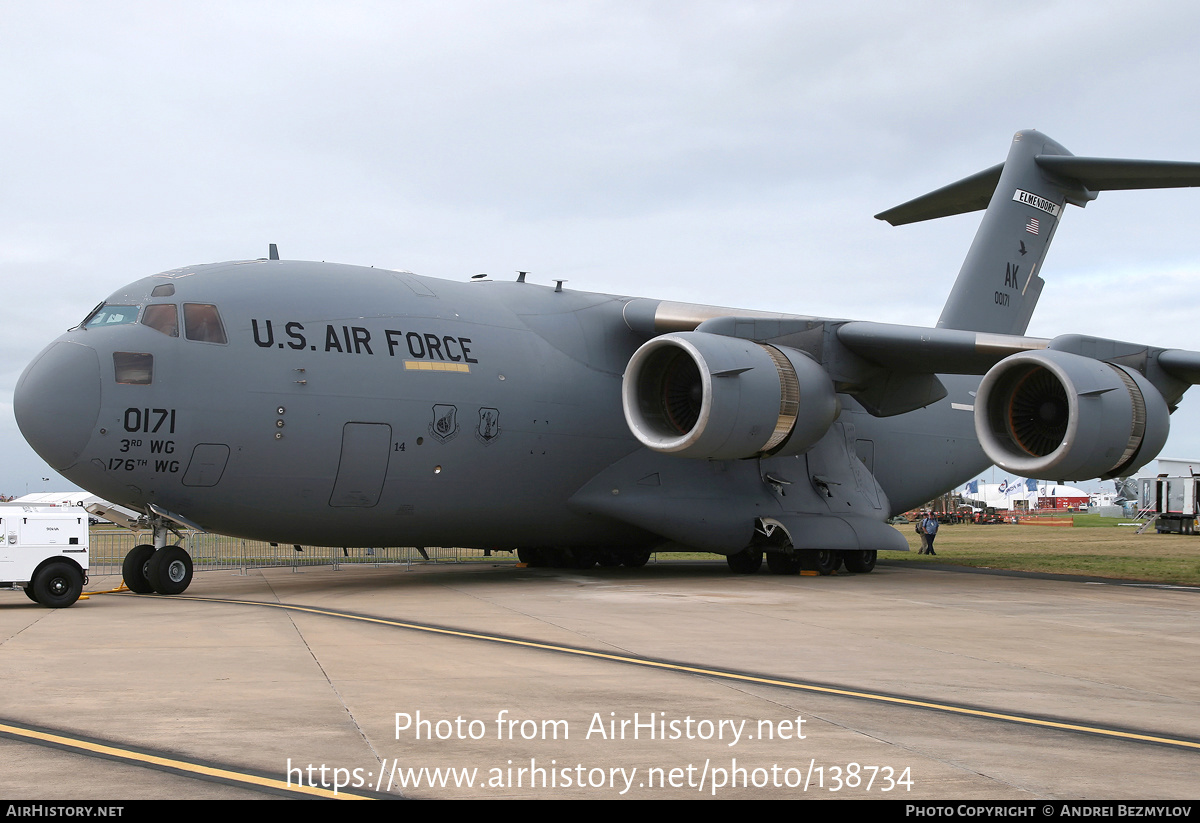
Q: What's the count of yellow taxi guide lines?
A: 2